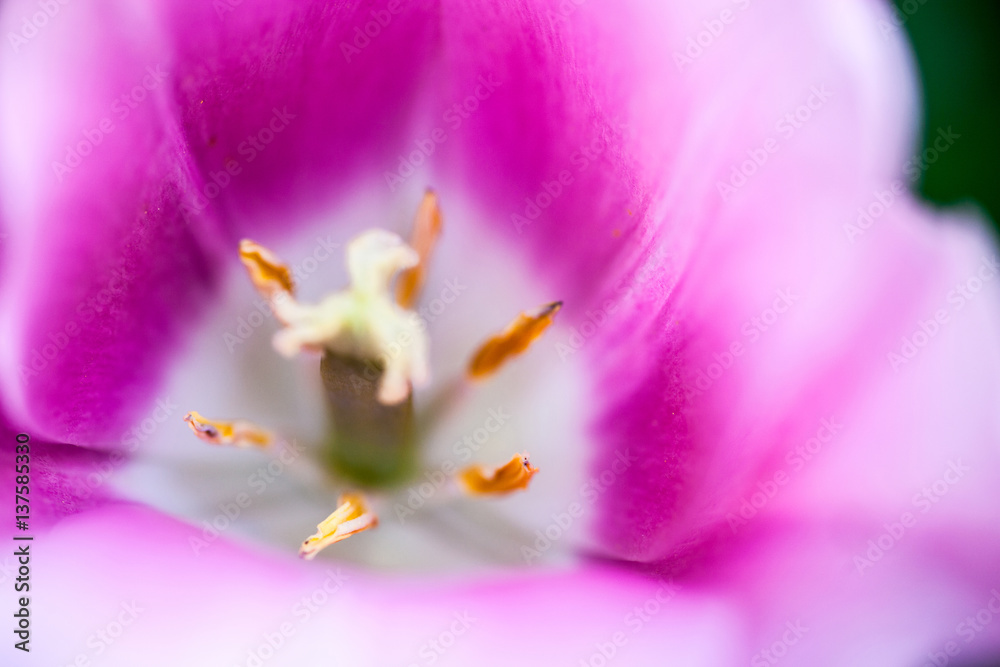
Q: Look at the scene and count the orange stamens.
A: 6